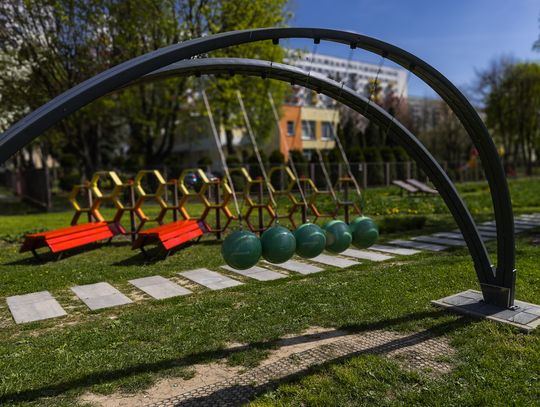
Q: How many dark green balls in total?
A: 5